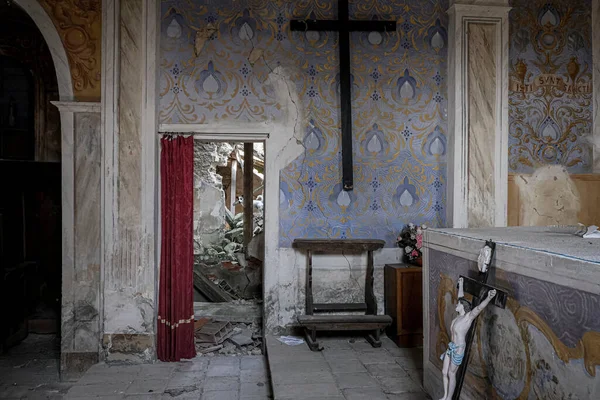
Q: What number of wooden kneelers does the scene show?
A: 1